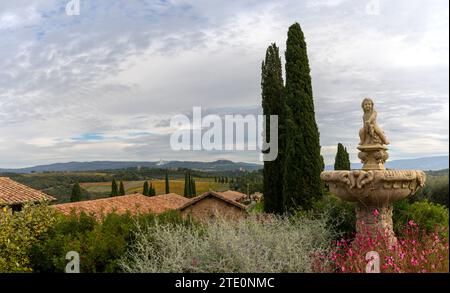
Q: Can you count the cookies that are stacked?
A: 0